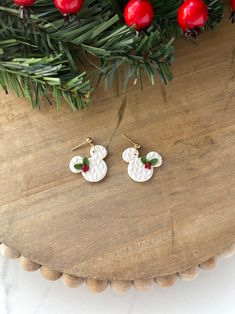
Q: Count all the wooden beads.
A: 11